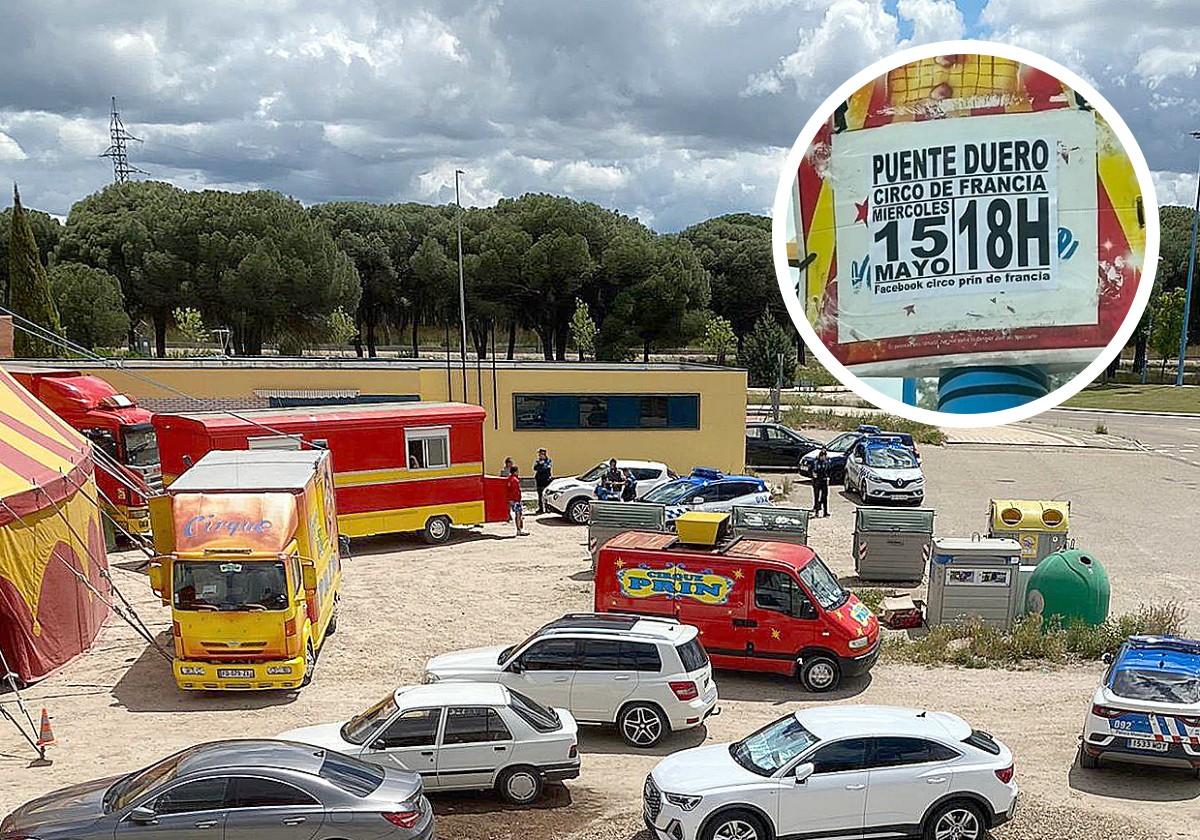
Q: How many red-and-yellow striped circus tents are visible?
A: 1